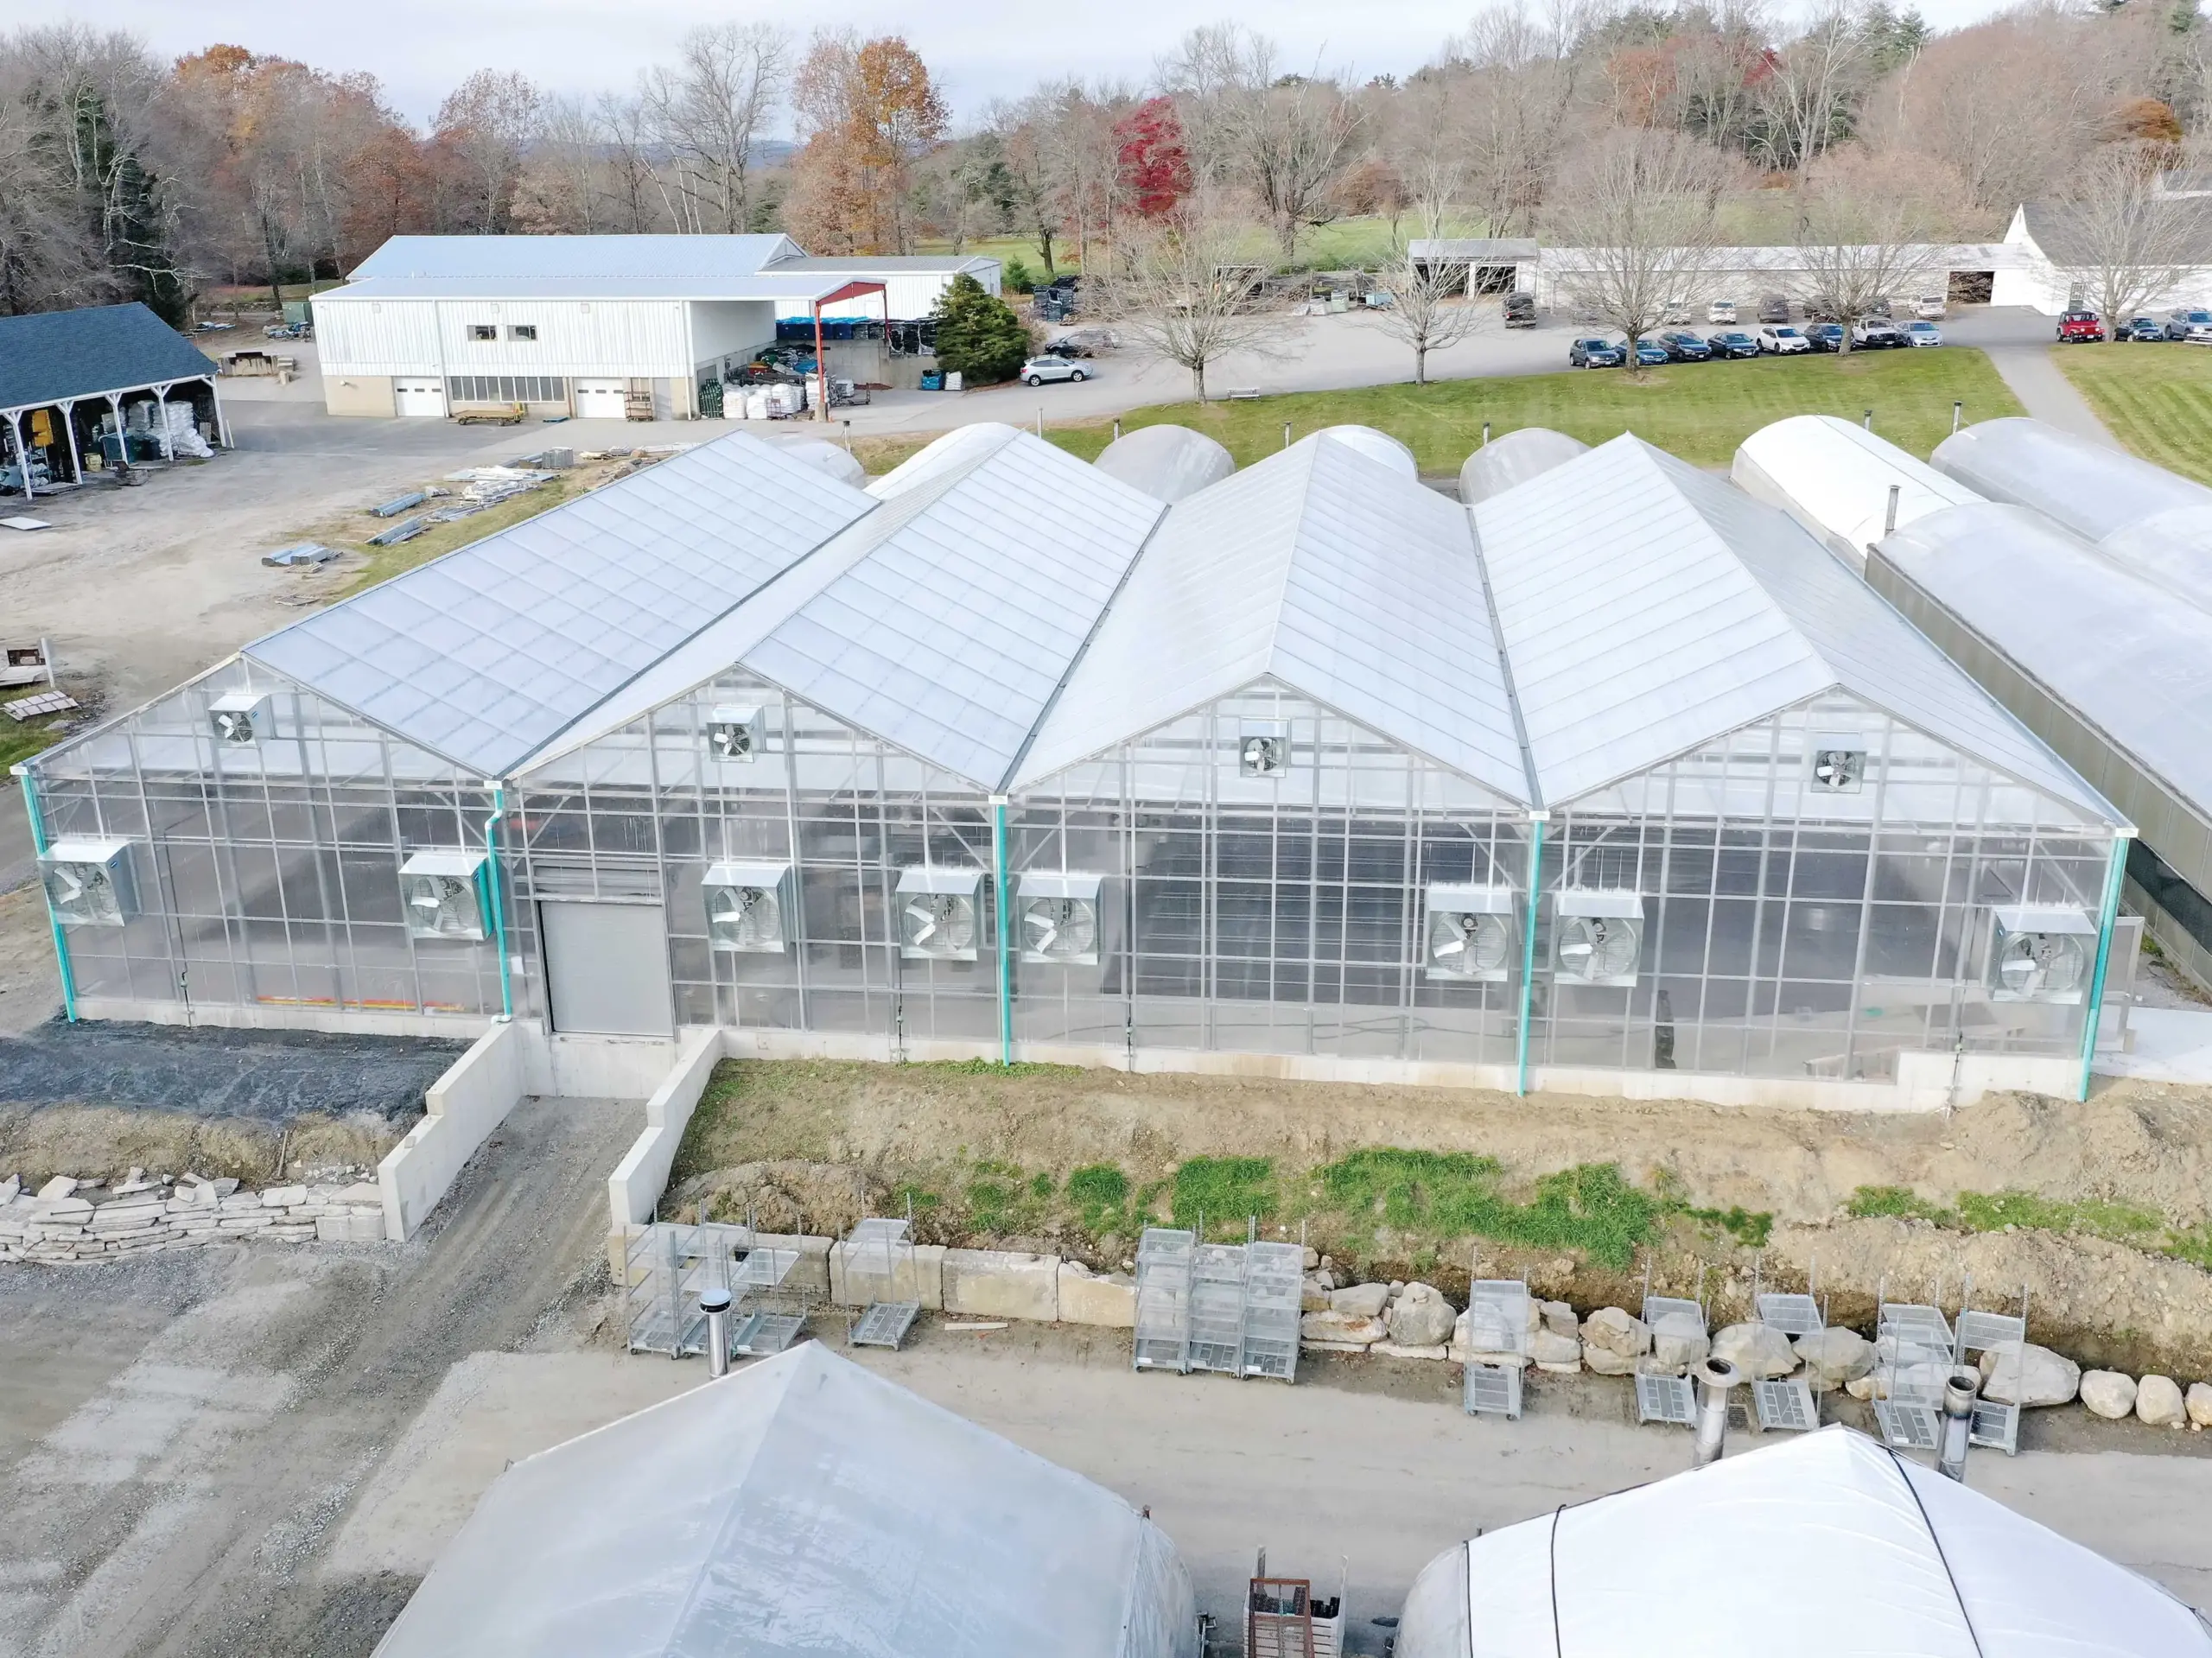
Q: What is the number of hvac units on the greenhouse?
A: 12